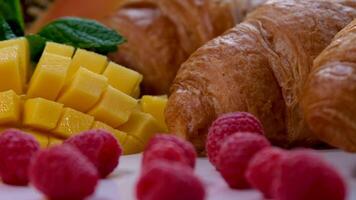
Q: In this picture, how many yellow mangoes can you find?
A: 1